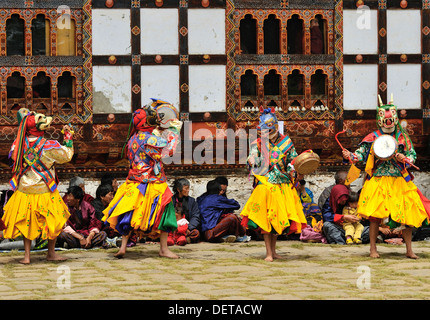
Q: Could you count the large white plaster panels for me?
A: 10